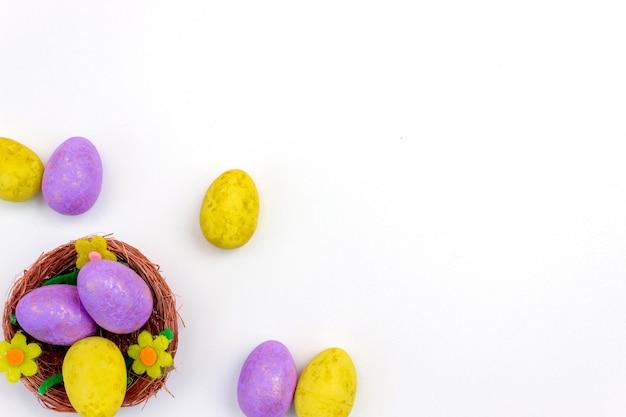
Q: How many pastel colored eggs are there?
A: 8